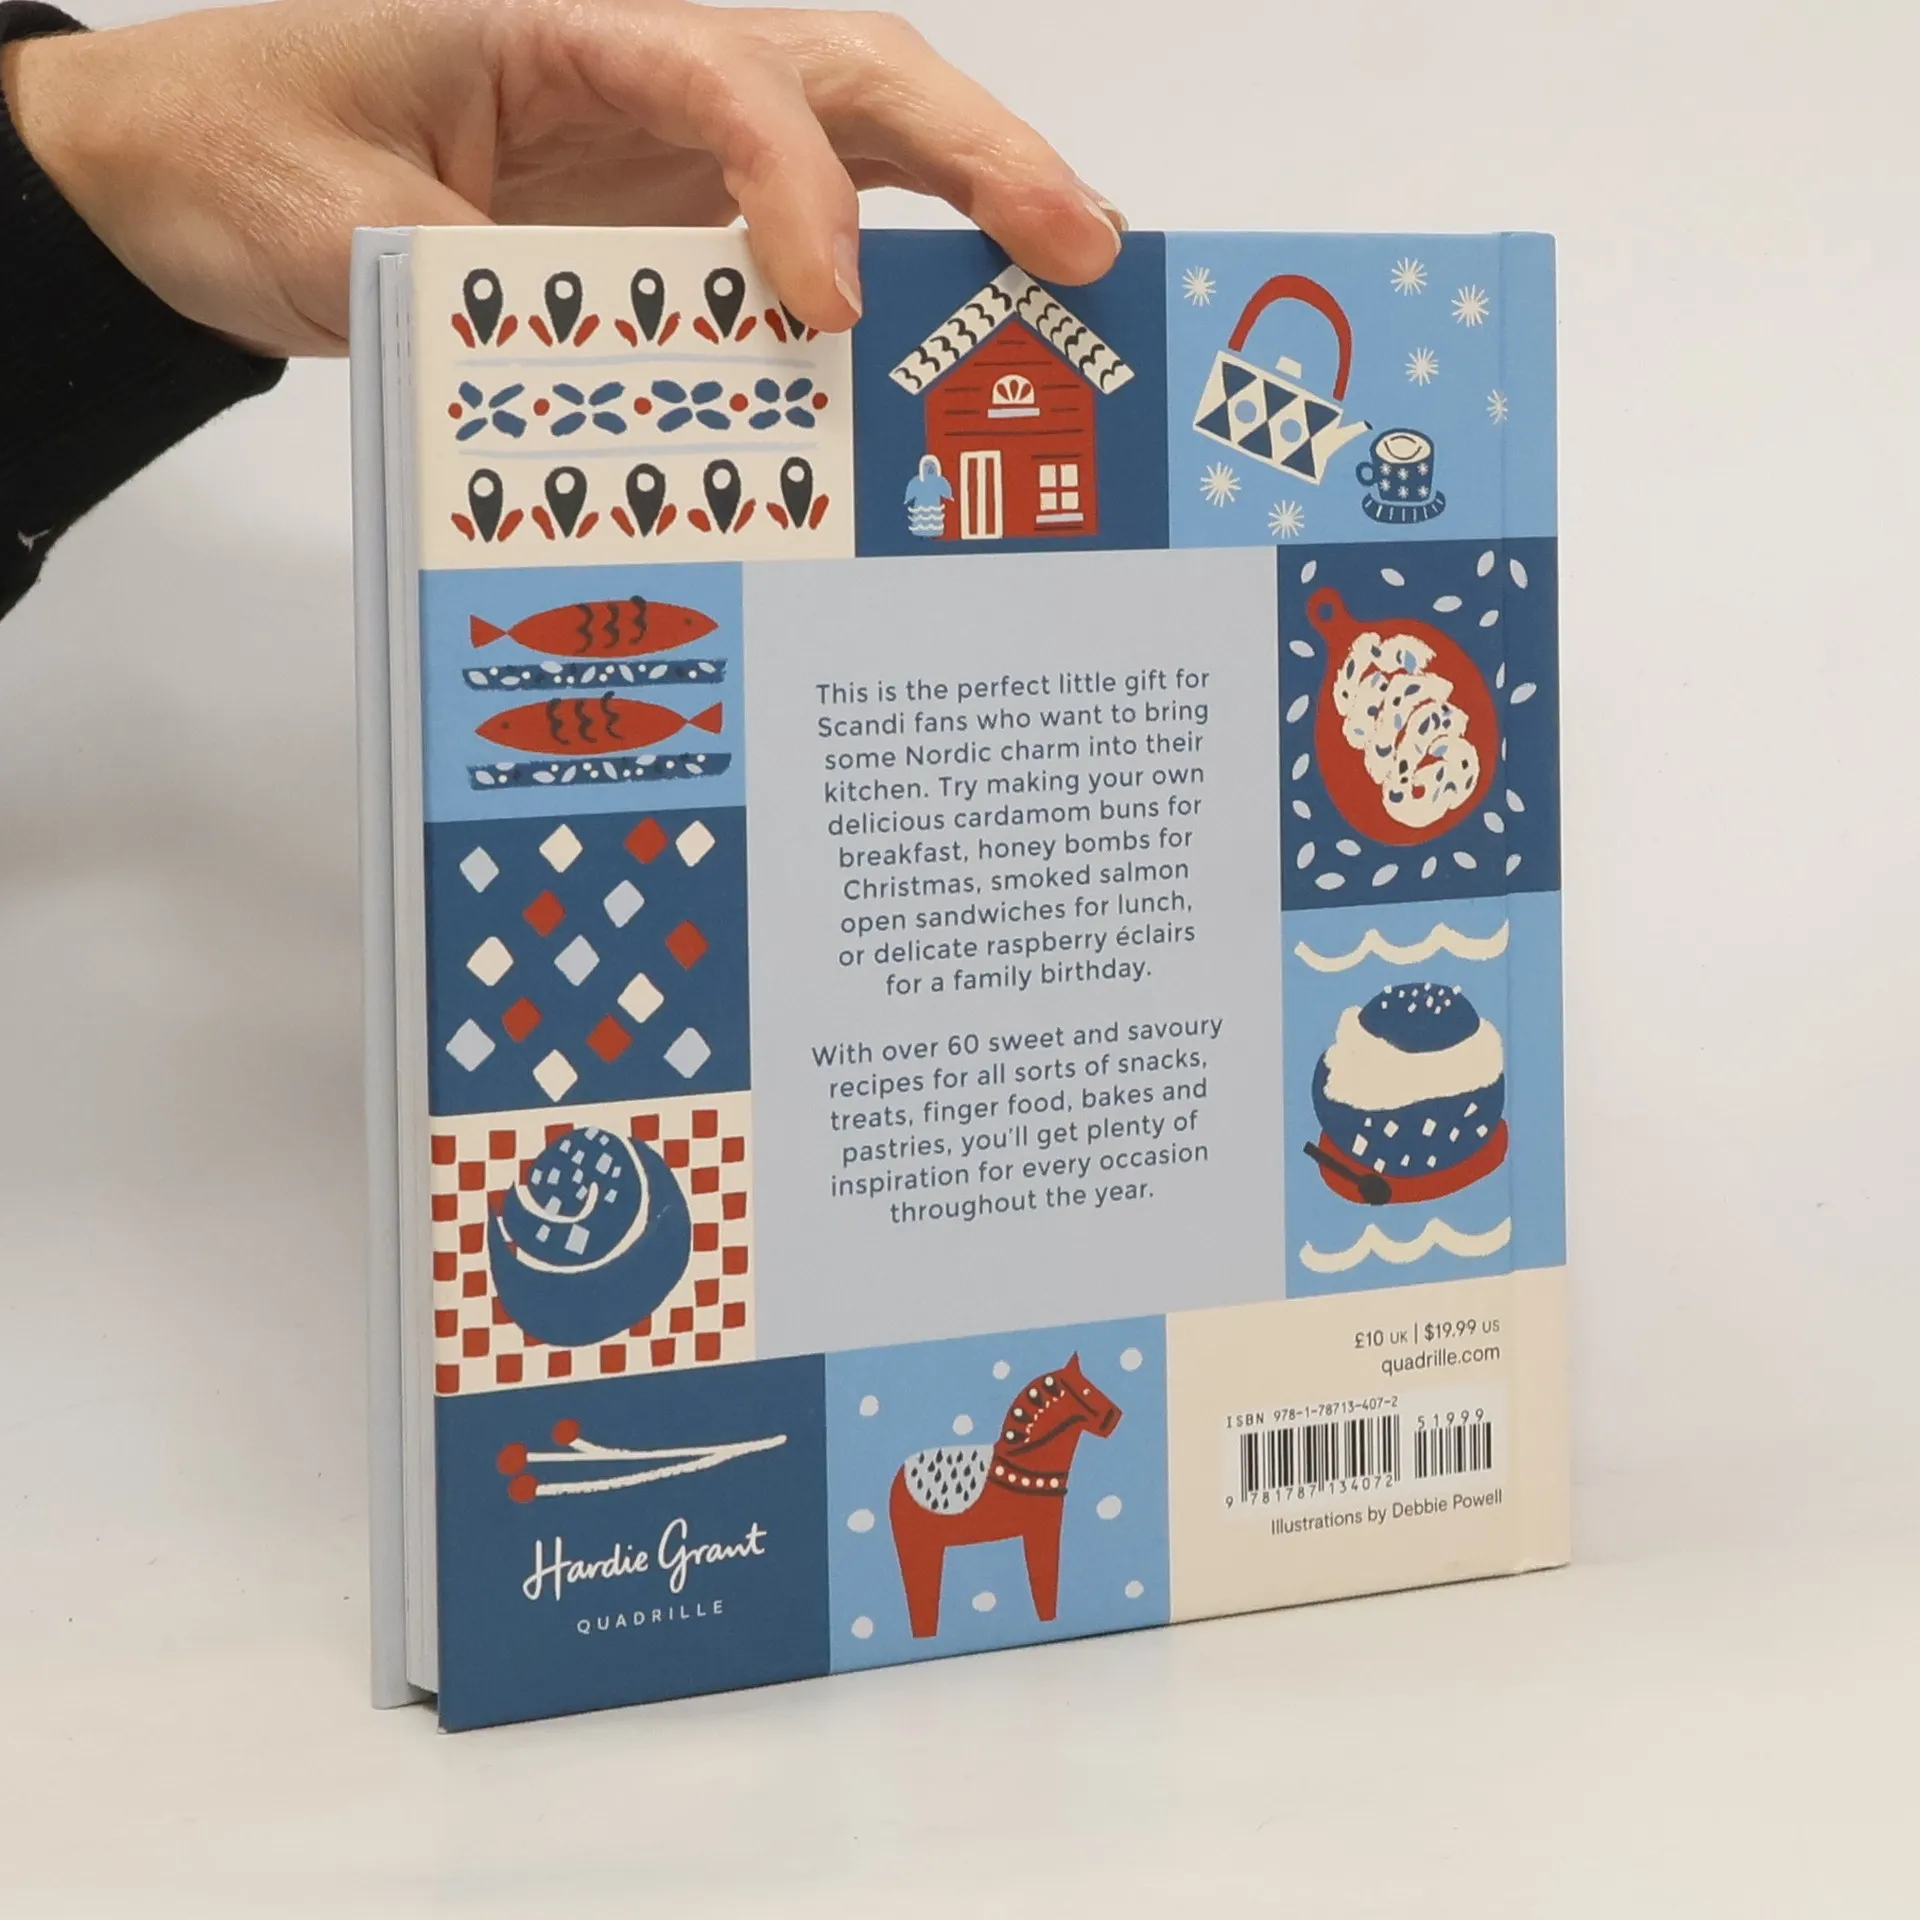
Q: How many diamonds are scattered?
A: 15